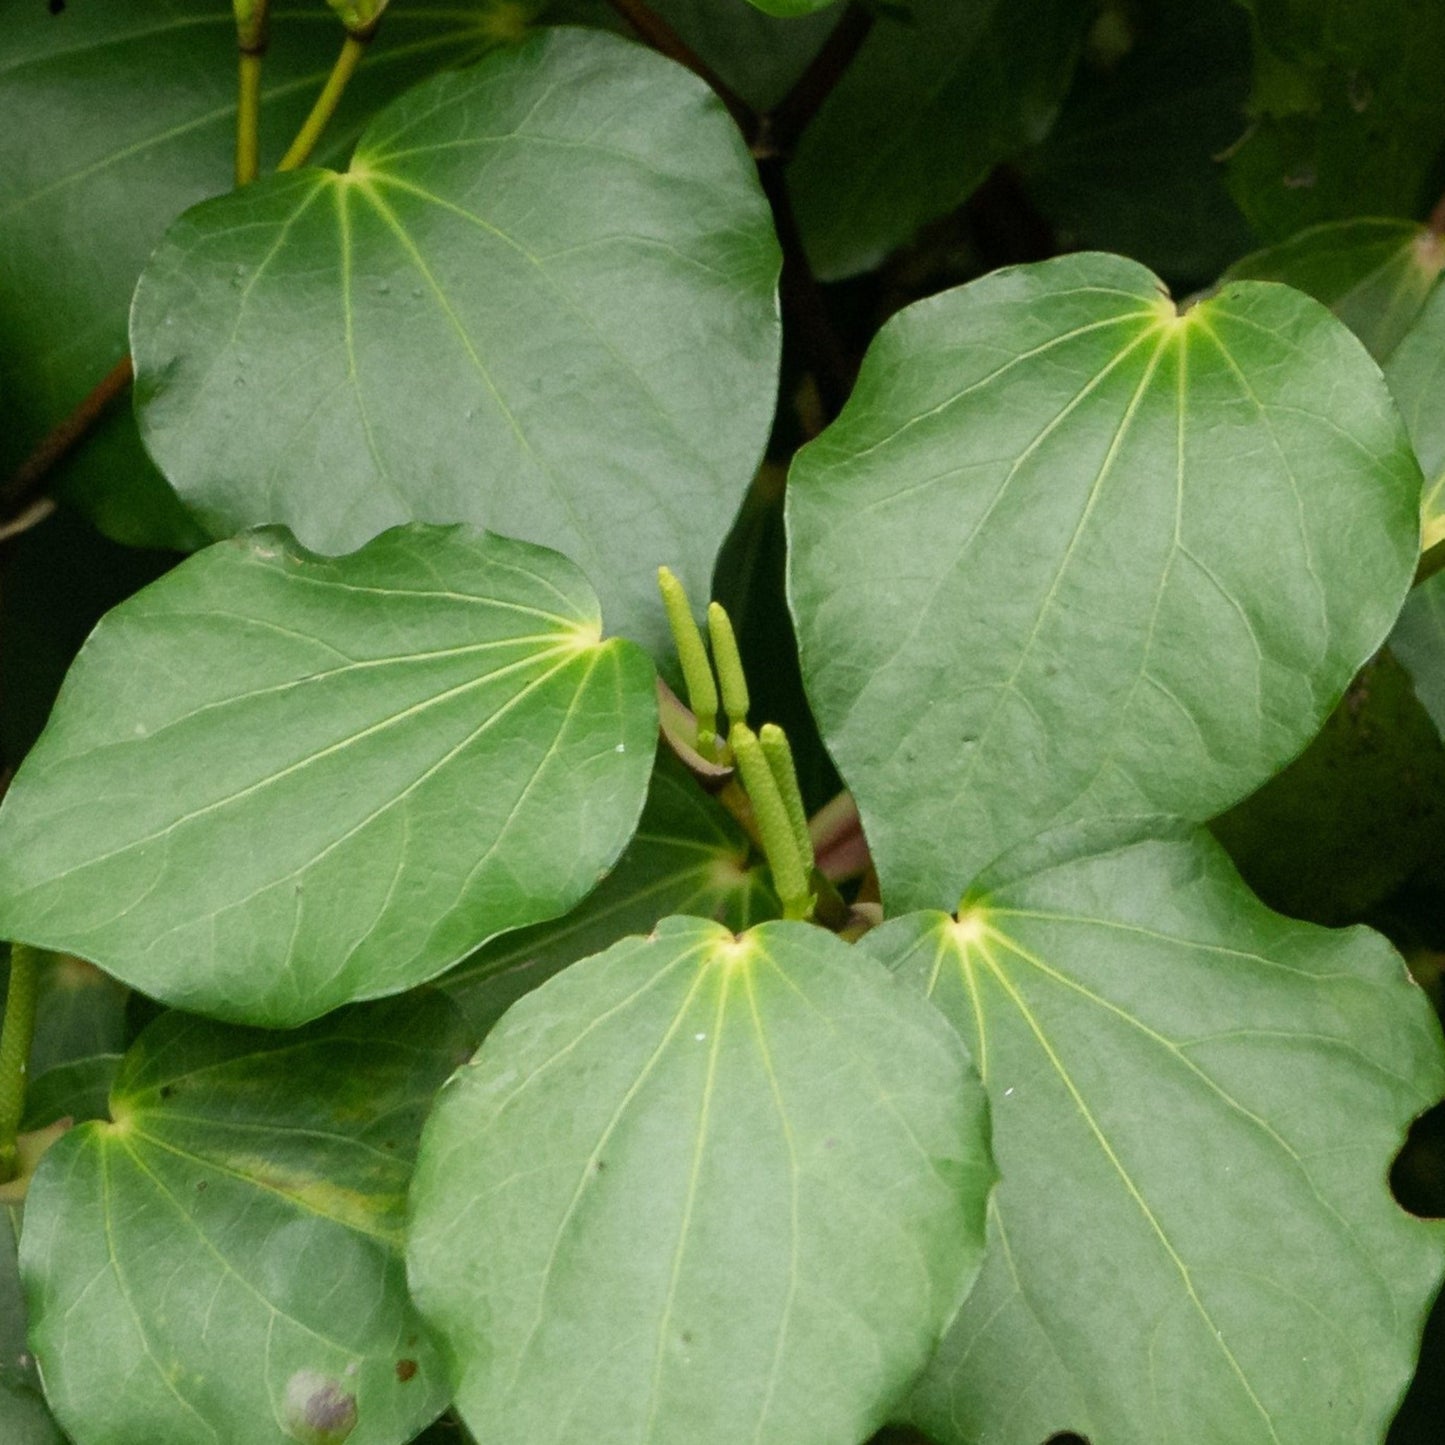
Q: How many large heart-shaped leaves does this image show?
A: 6